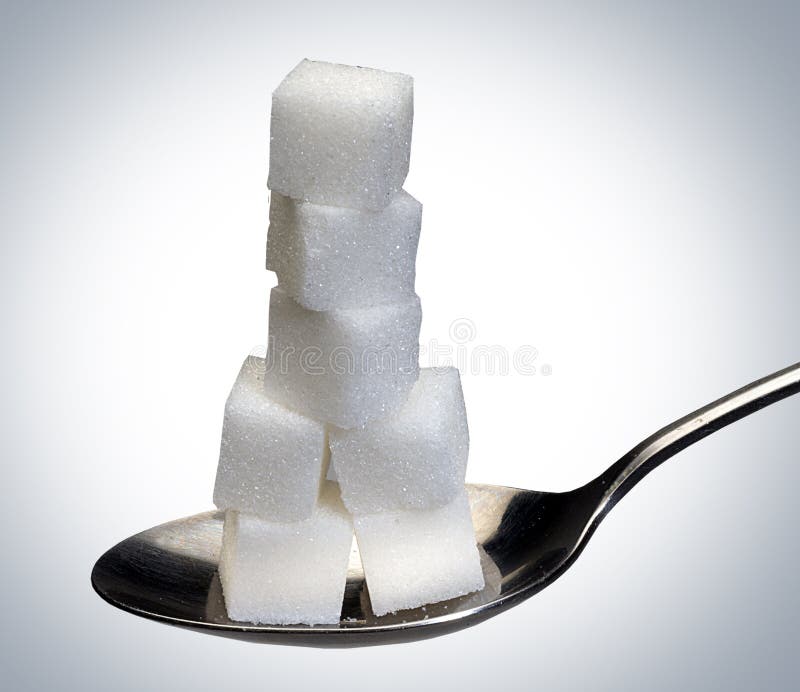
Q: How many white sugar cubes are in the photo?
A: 7